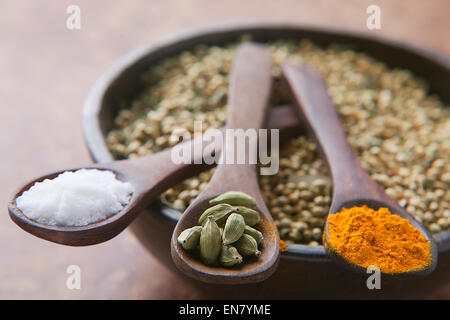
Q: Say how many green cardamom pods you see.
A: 9